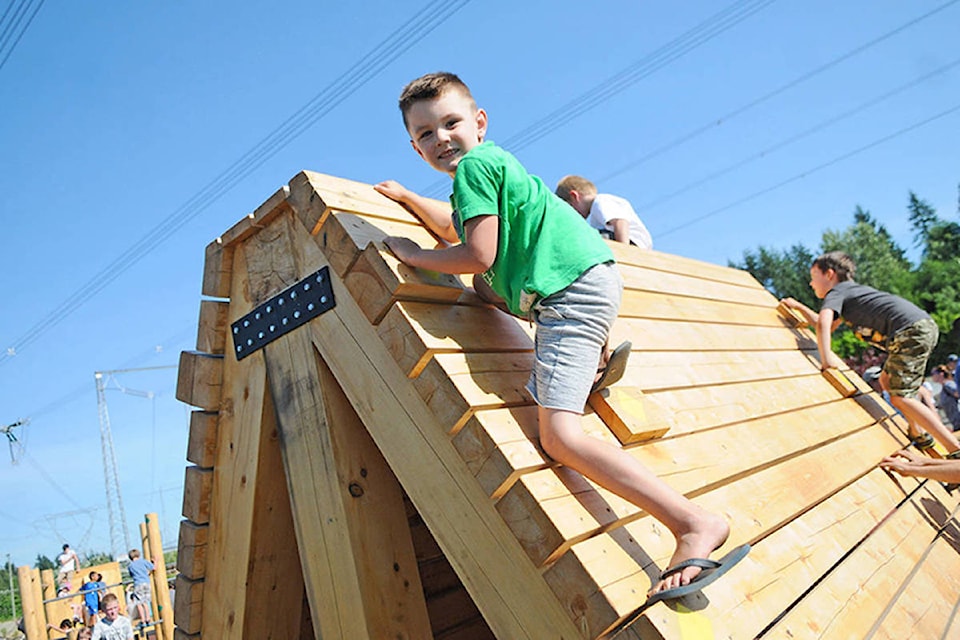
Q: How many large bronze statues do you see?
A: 0